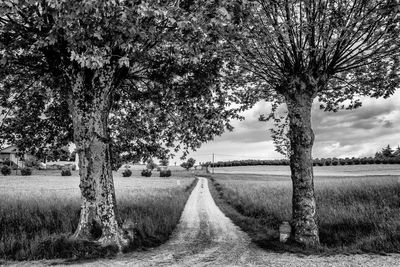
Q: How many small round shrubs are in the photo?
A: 6